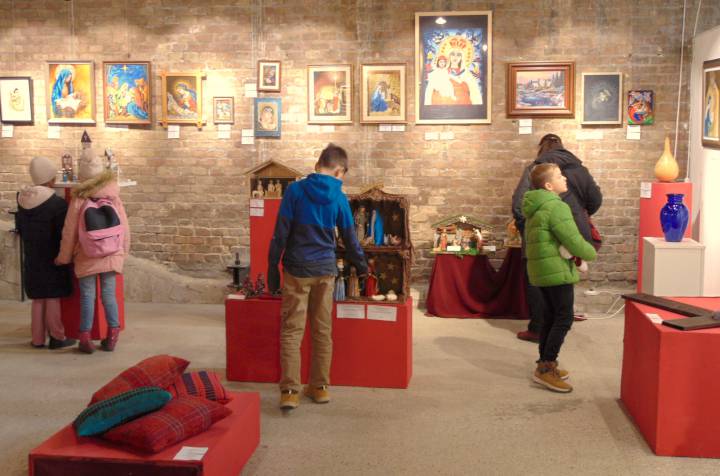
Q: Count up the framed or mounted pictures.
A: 14